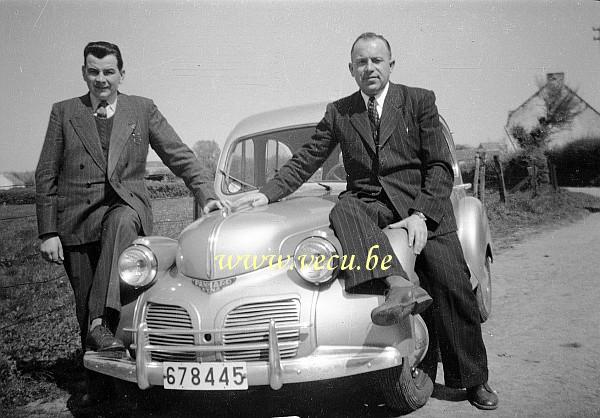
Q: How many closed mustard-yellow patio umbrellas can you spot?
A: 0